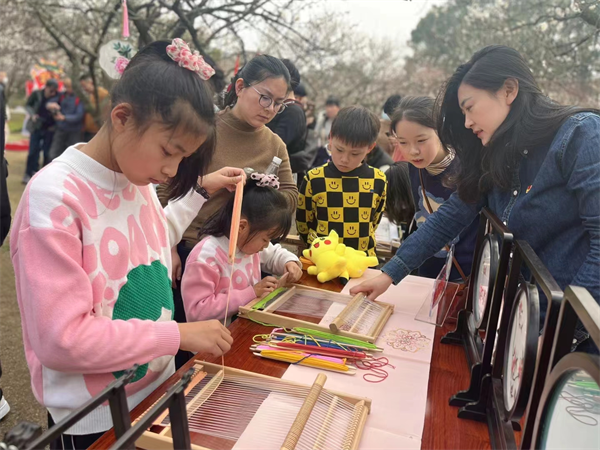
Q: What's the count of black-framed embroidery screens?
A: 3